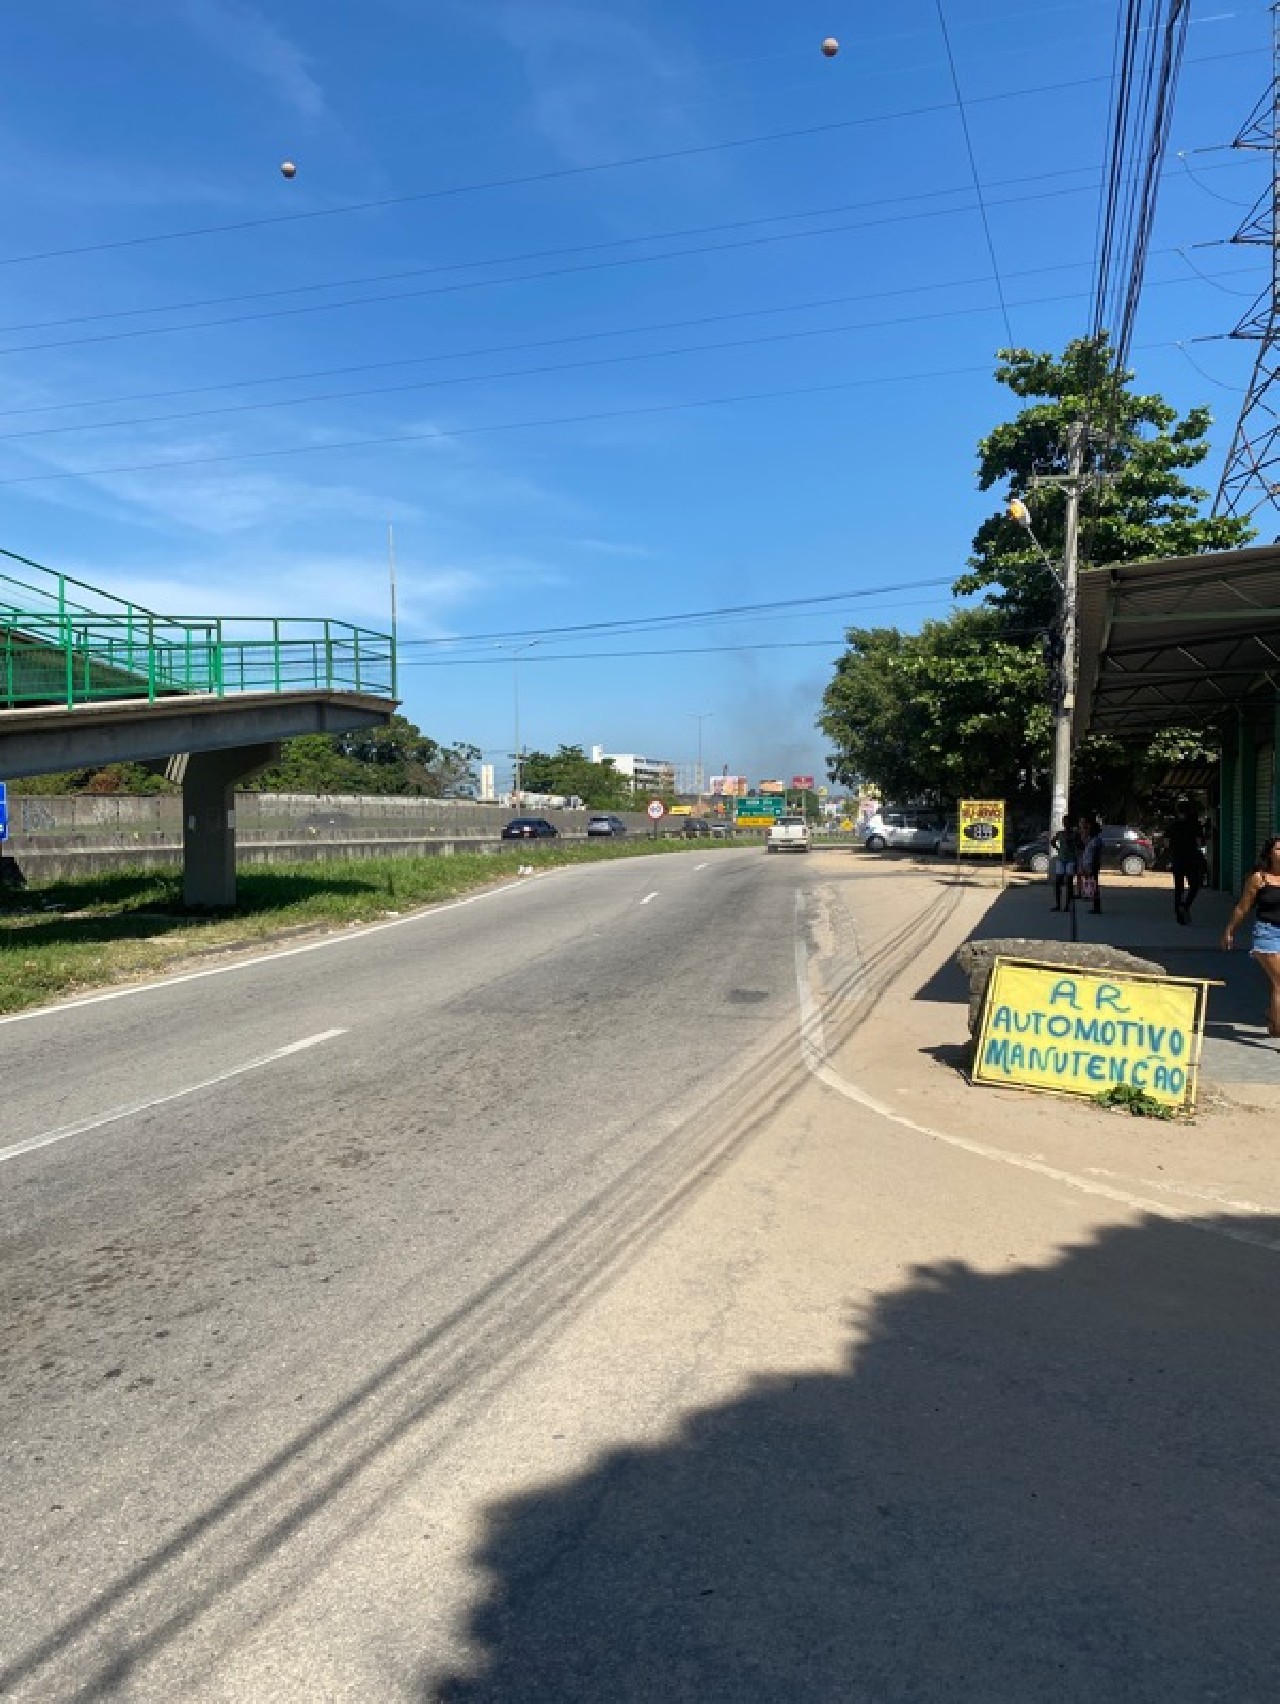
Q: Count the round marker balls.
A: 2